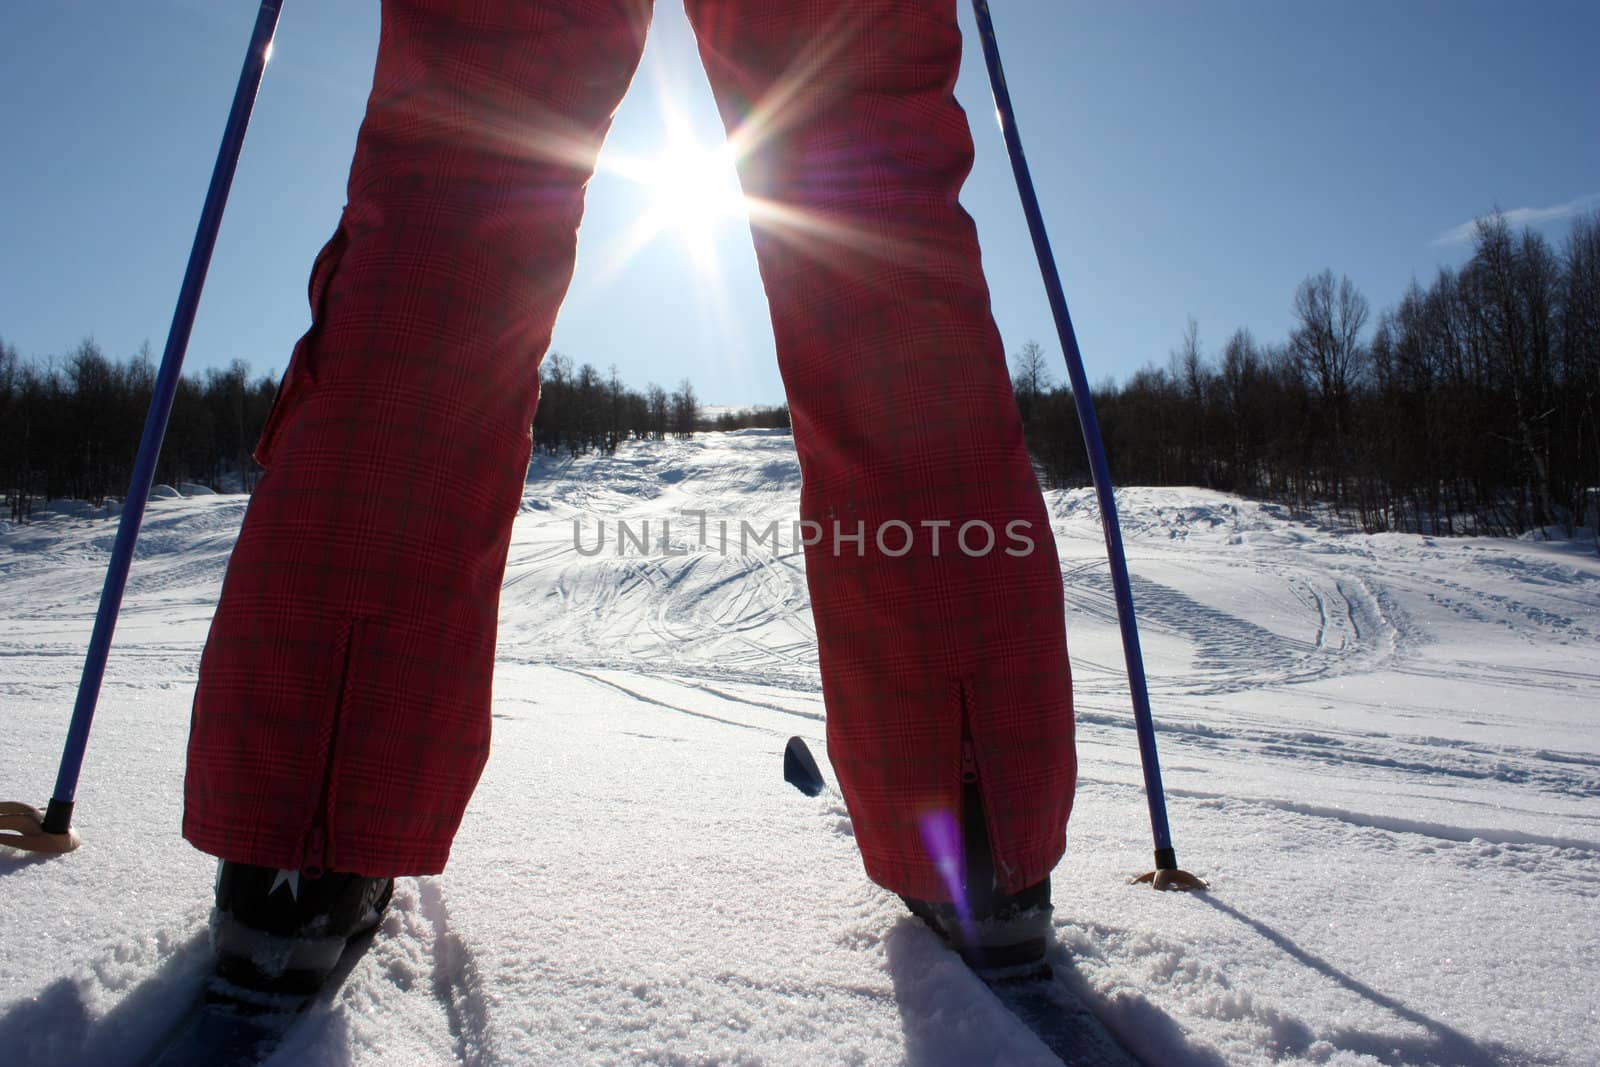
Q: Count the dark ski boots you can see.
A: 2